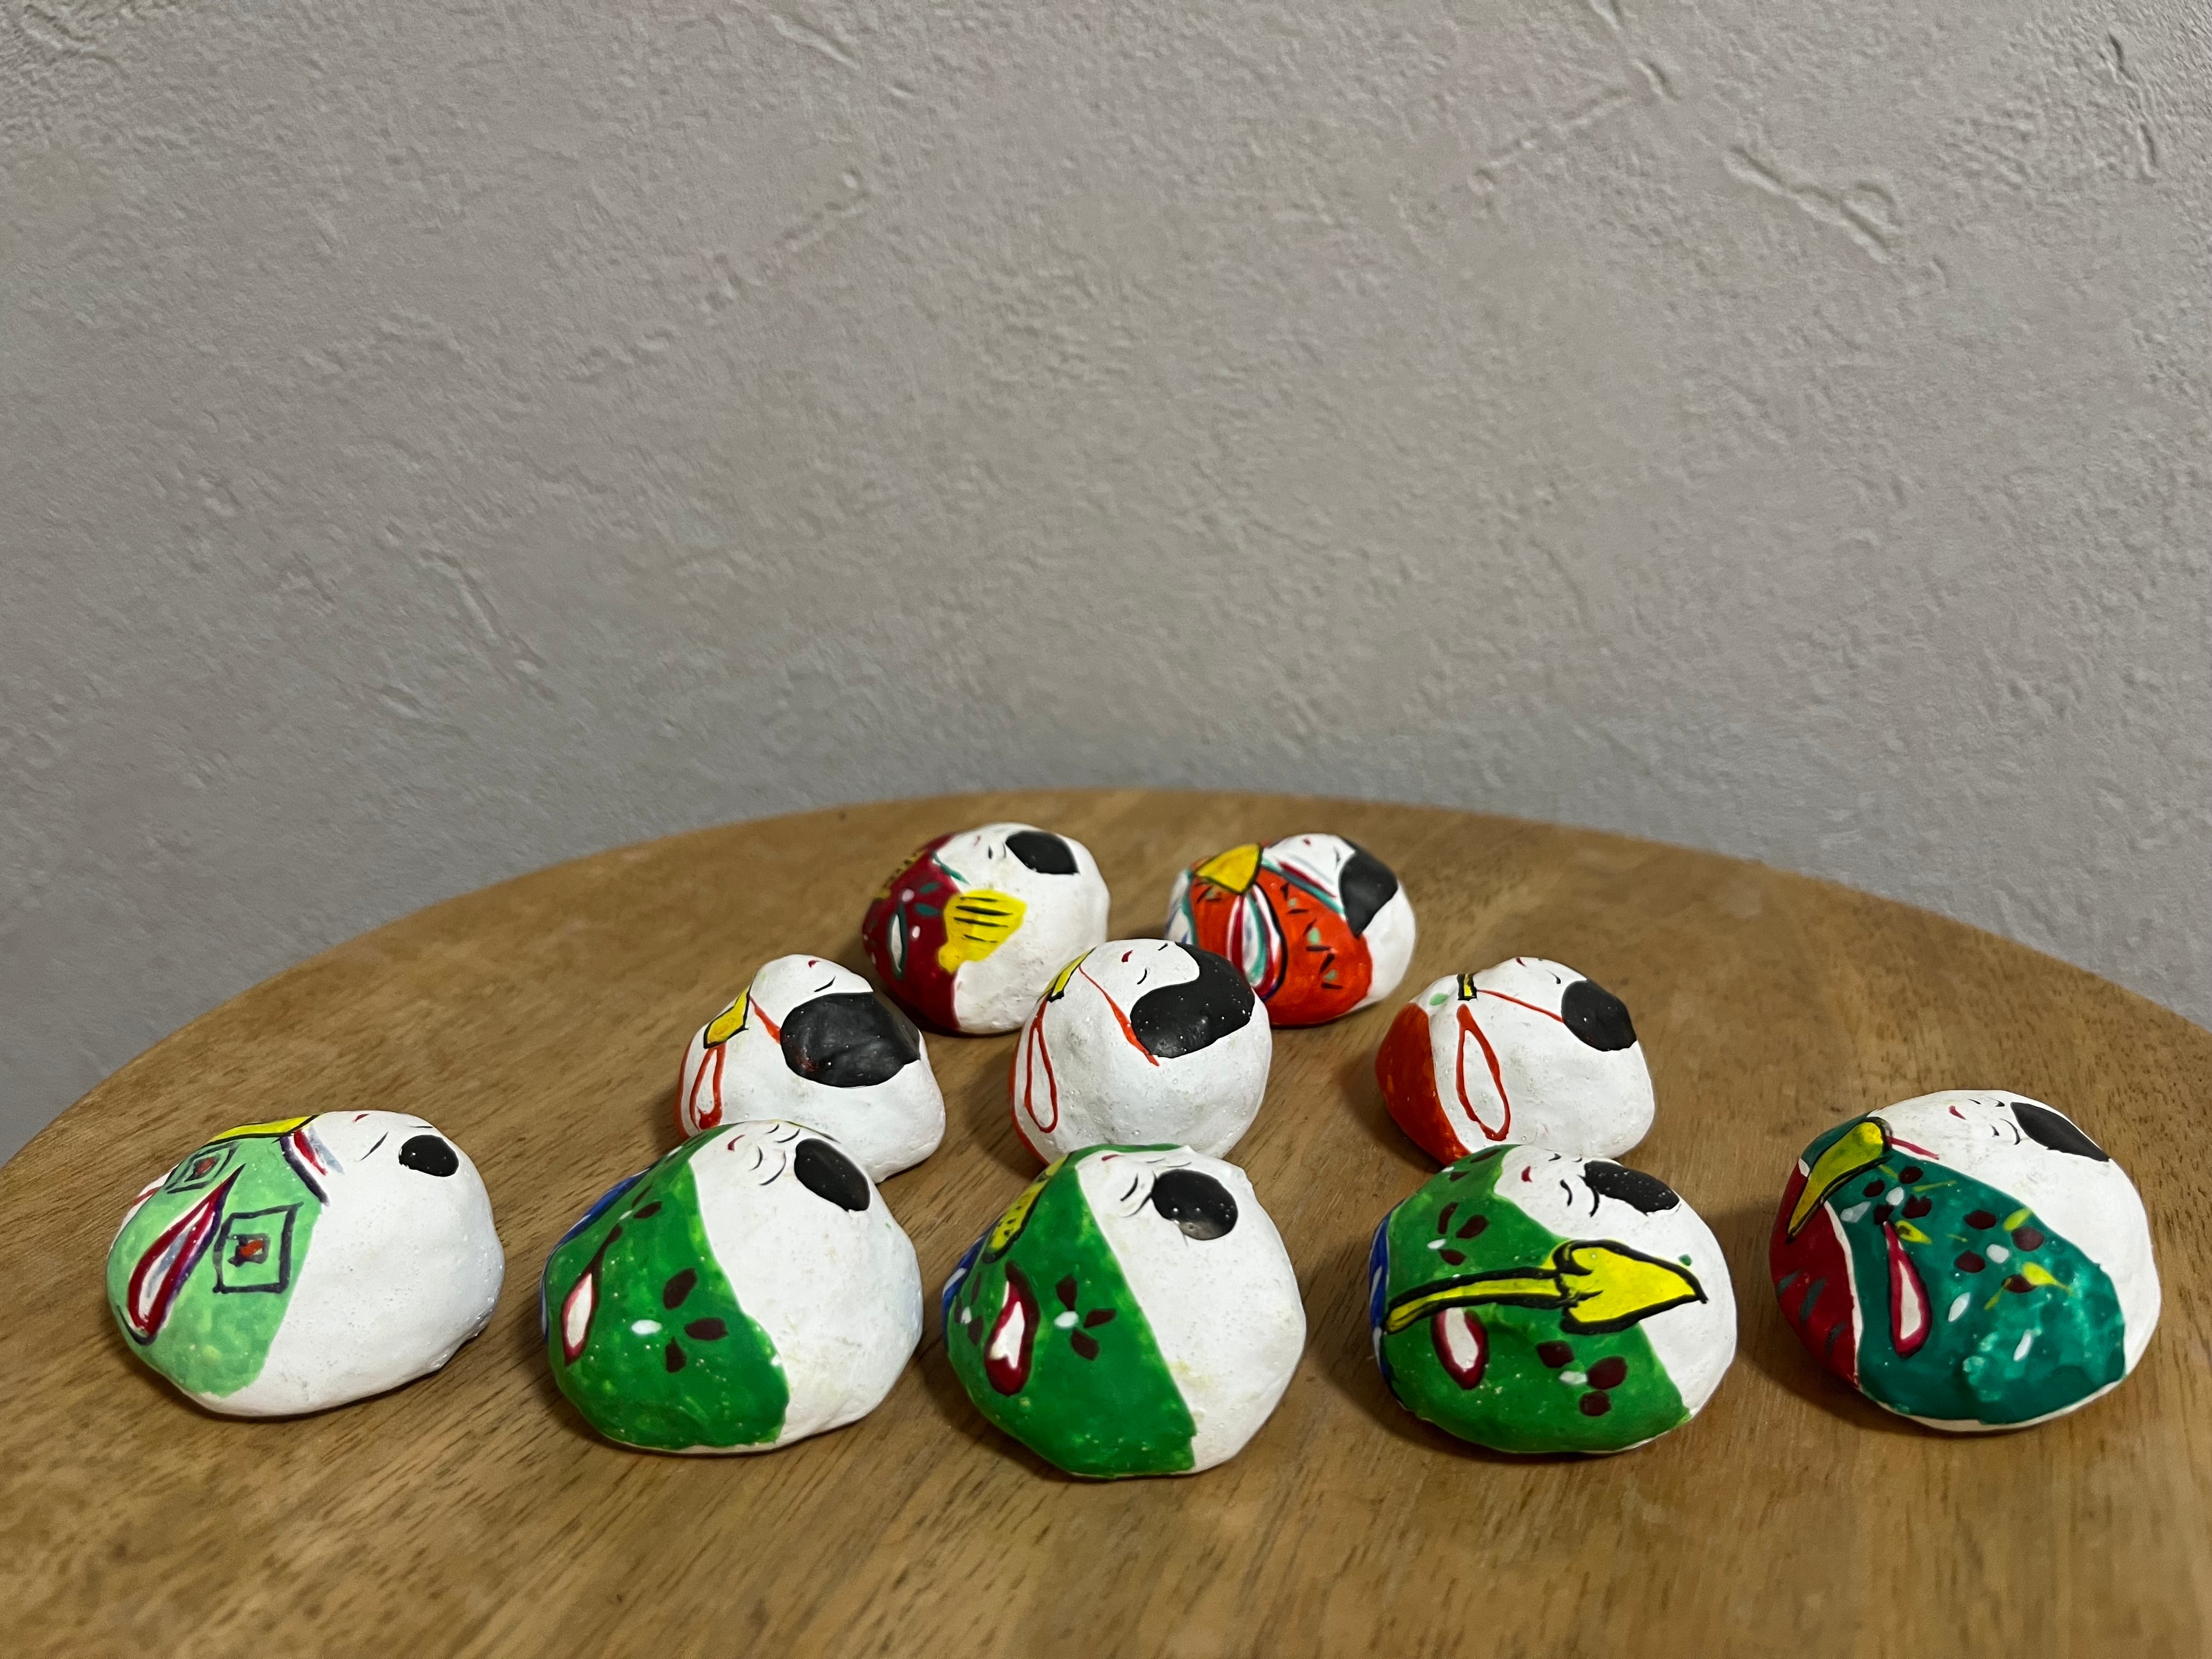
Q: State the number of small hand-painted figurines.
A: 10